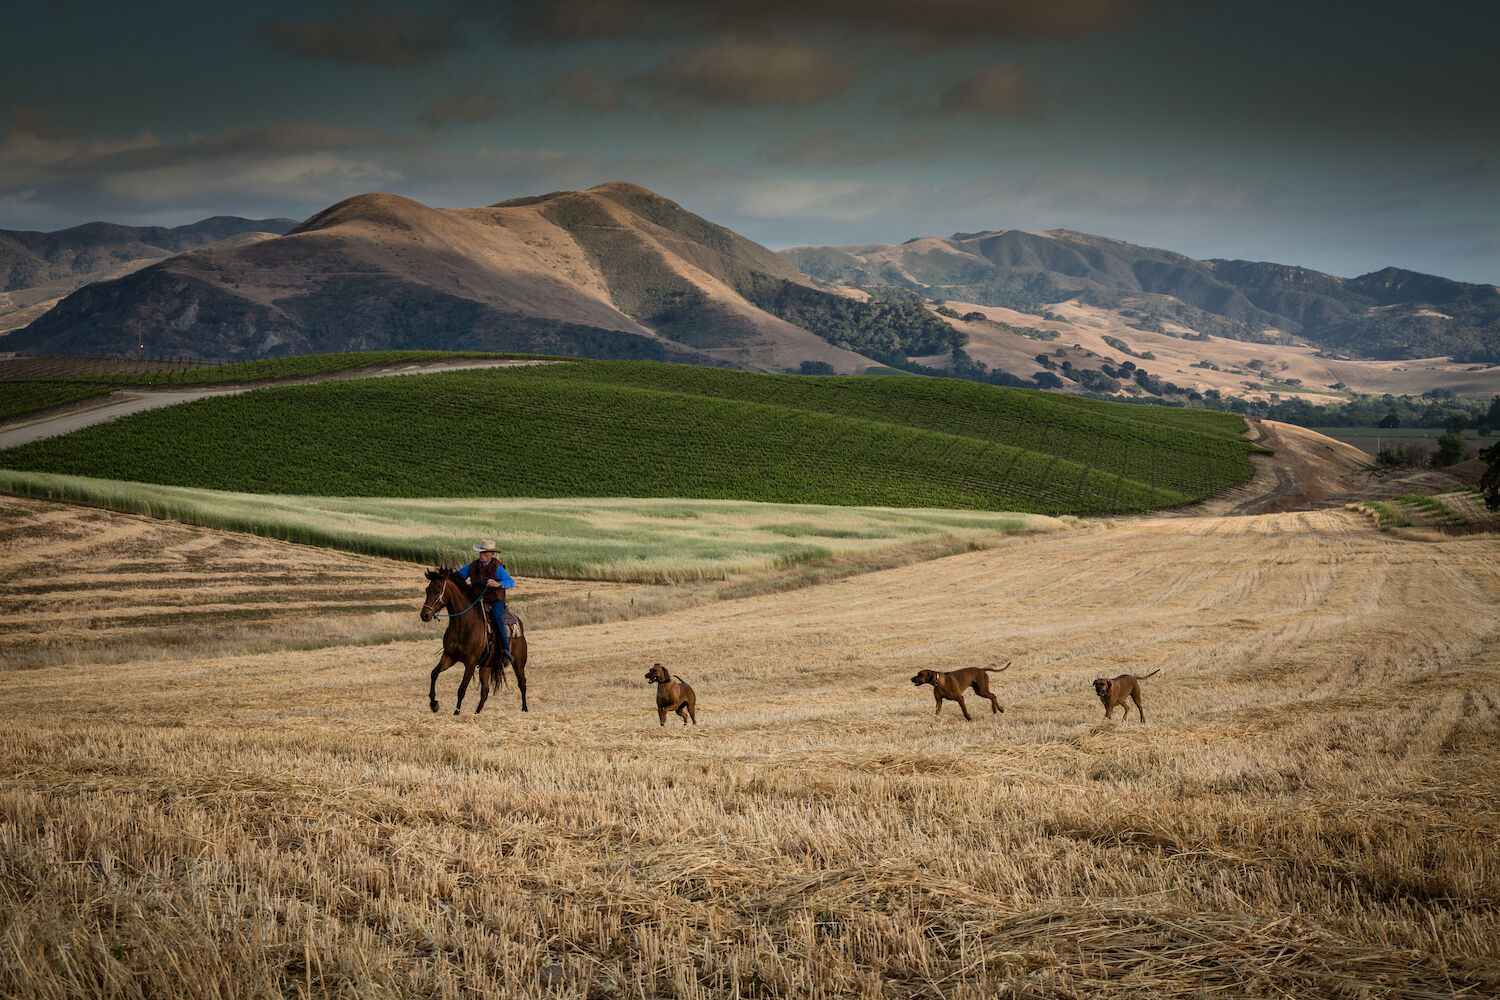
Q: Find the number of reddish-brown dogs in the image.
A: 3